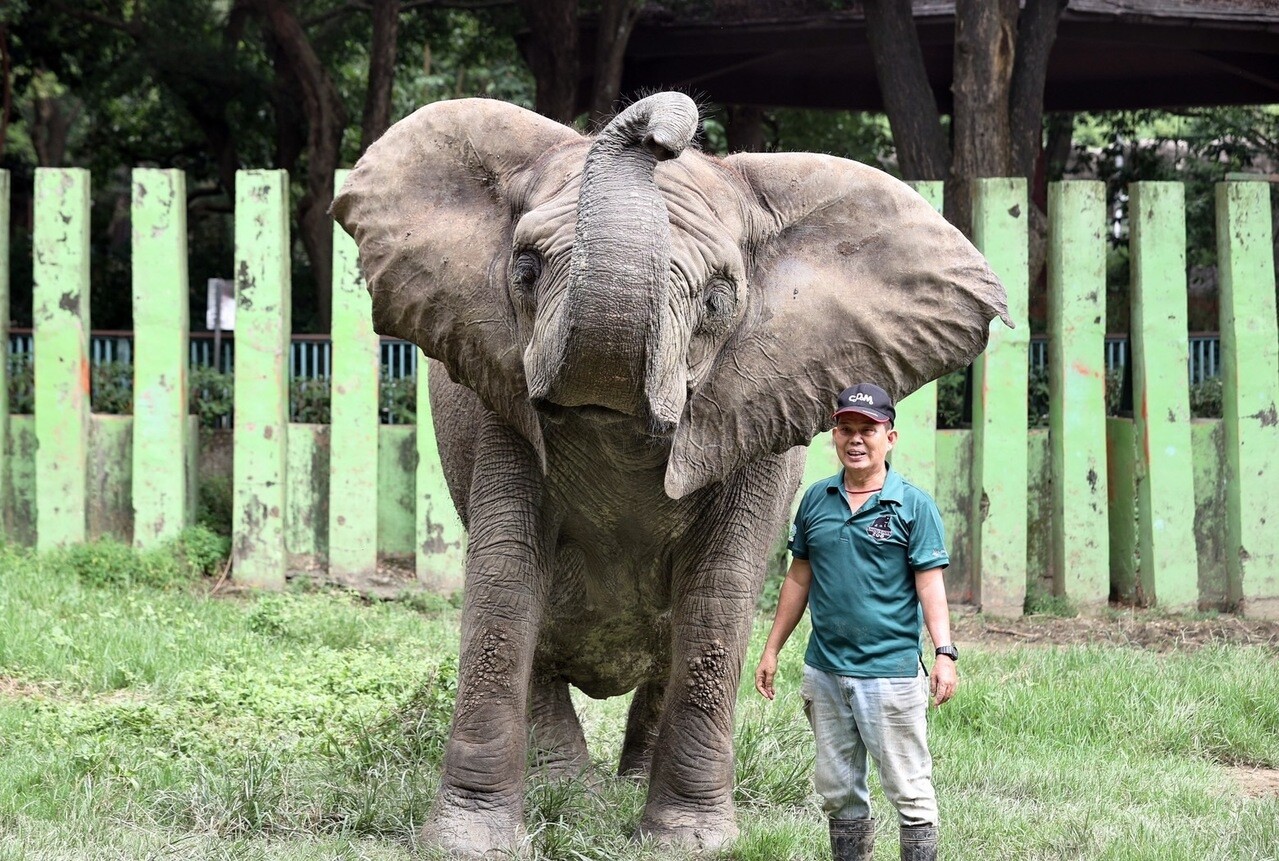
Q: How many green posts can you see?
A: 12